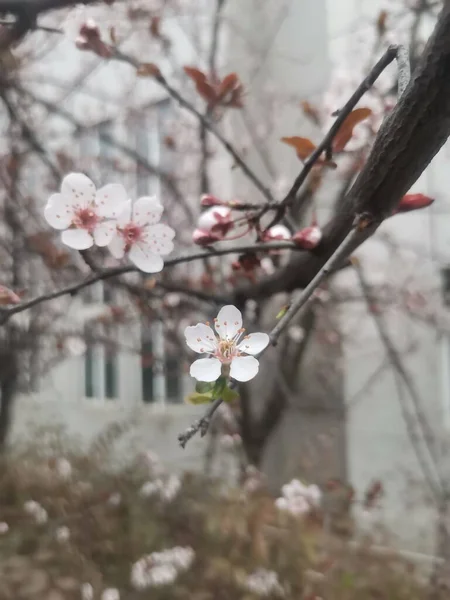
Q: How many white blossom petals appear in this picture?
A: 15